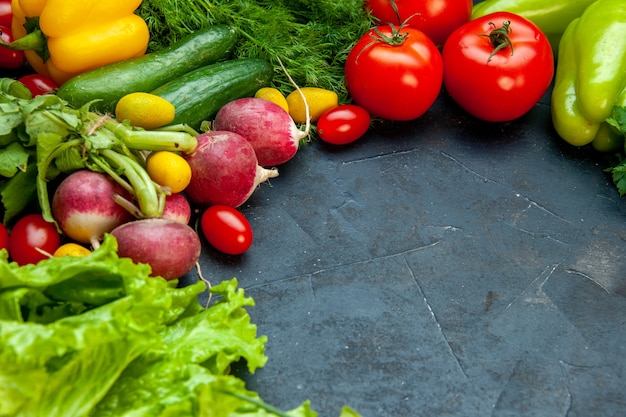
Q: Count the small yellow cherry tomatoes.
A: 5